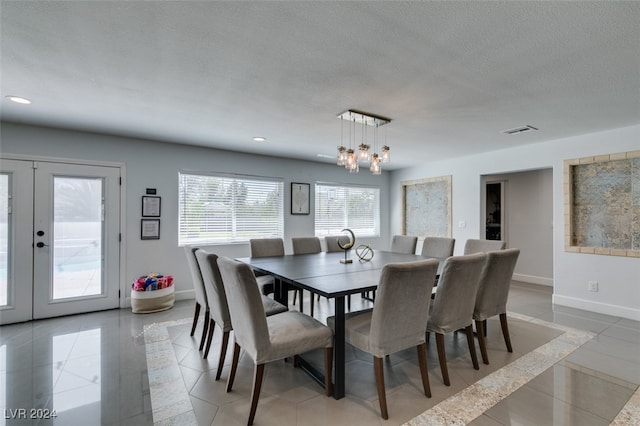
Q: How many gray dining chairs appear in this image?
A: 12